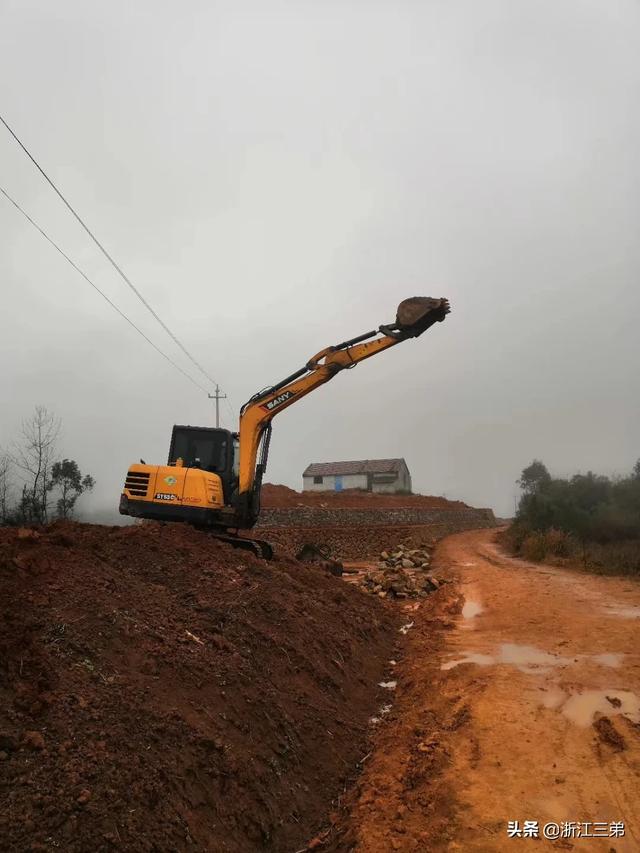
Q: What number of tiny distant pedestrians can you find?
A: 0